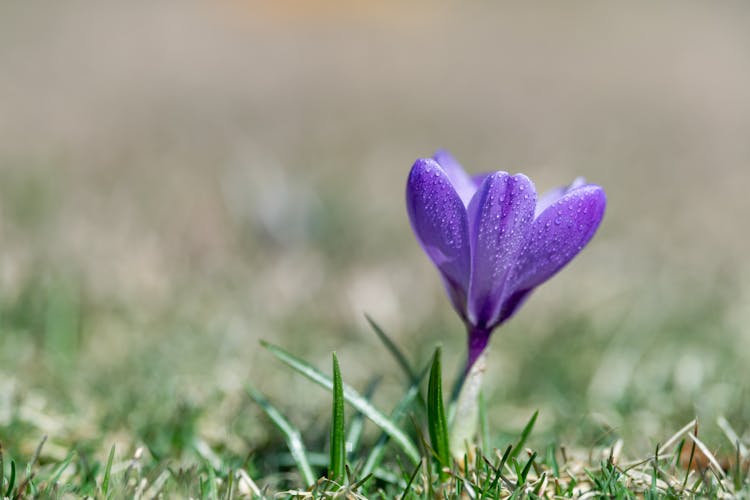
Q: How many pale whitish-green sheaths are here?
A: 1